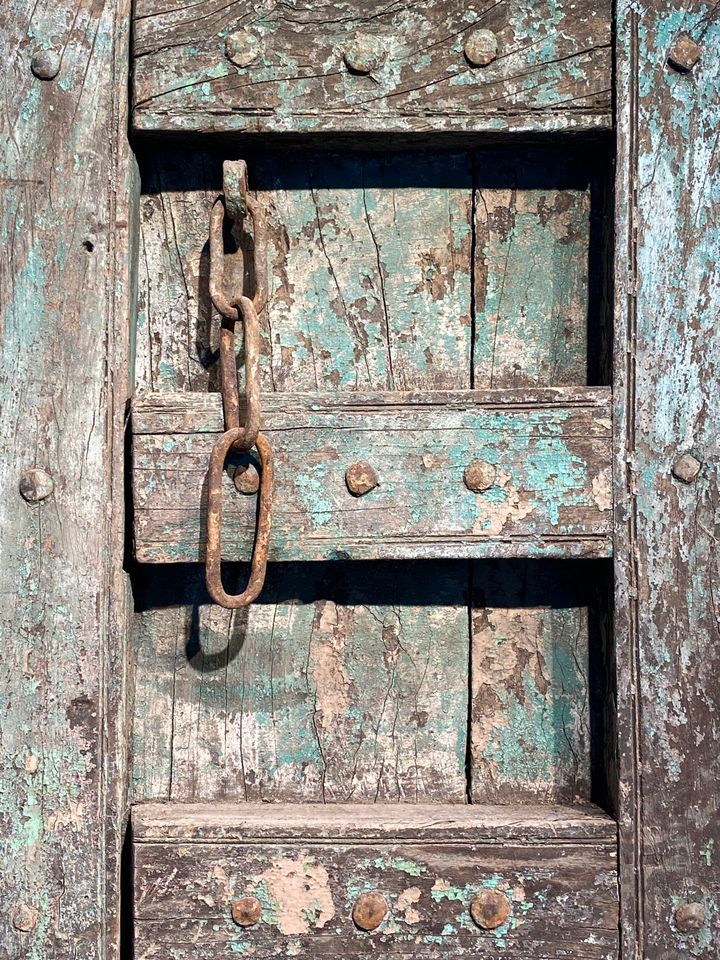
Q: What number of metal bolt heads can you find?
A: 15